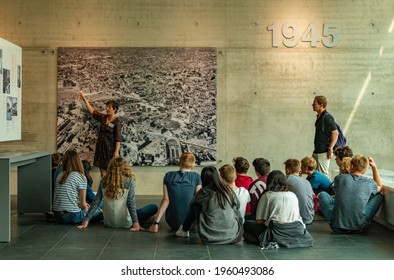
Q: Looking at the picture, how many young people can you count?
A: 15